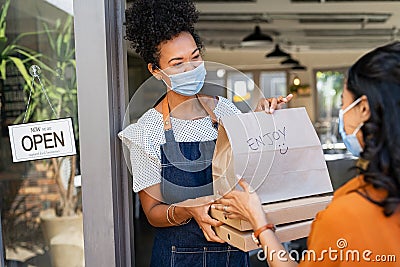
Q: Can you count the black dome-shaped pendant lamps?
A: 4